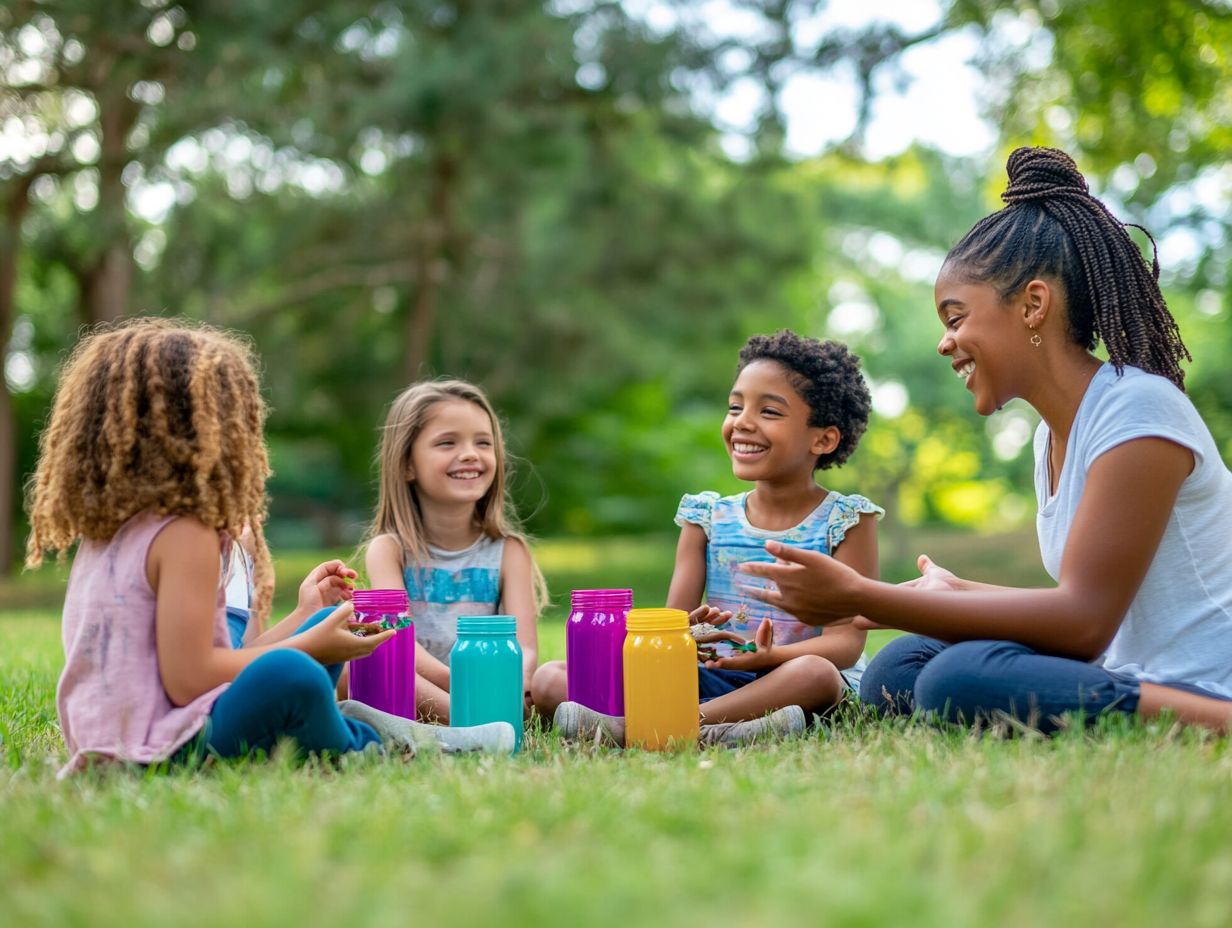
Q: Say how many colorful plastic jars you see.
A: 4